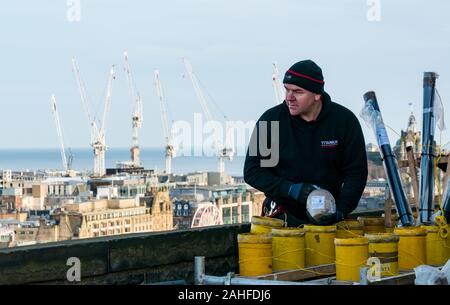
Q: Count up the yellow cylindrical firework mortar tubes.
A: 10